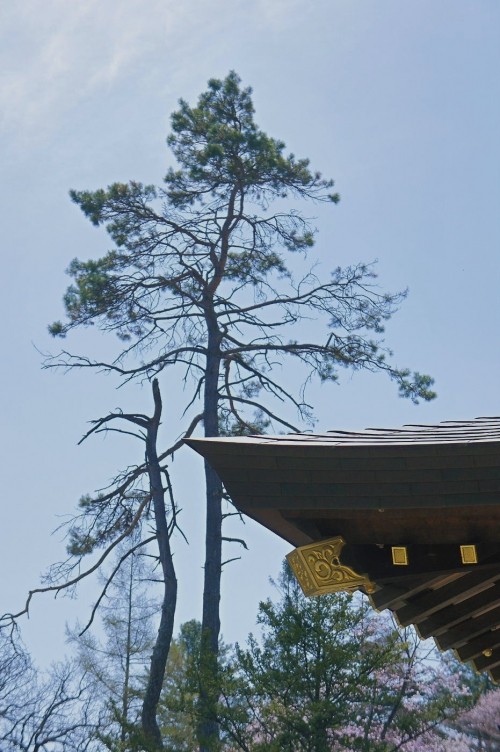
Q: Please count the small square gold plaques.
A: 2